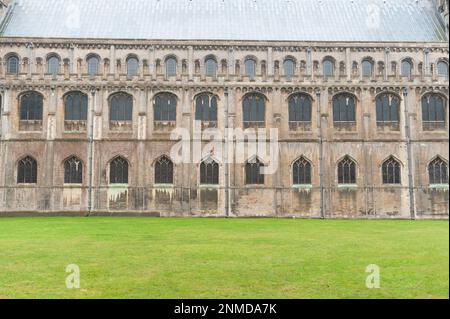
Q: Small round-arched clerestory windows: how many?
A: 12